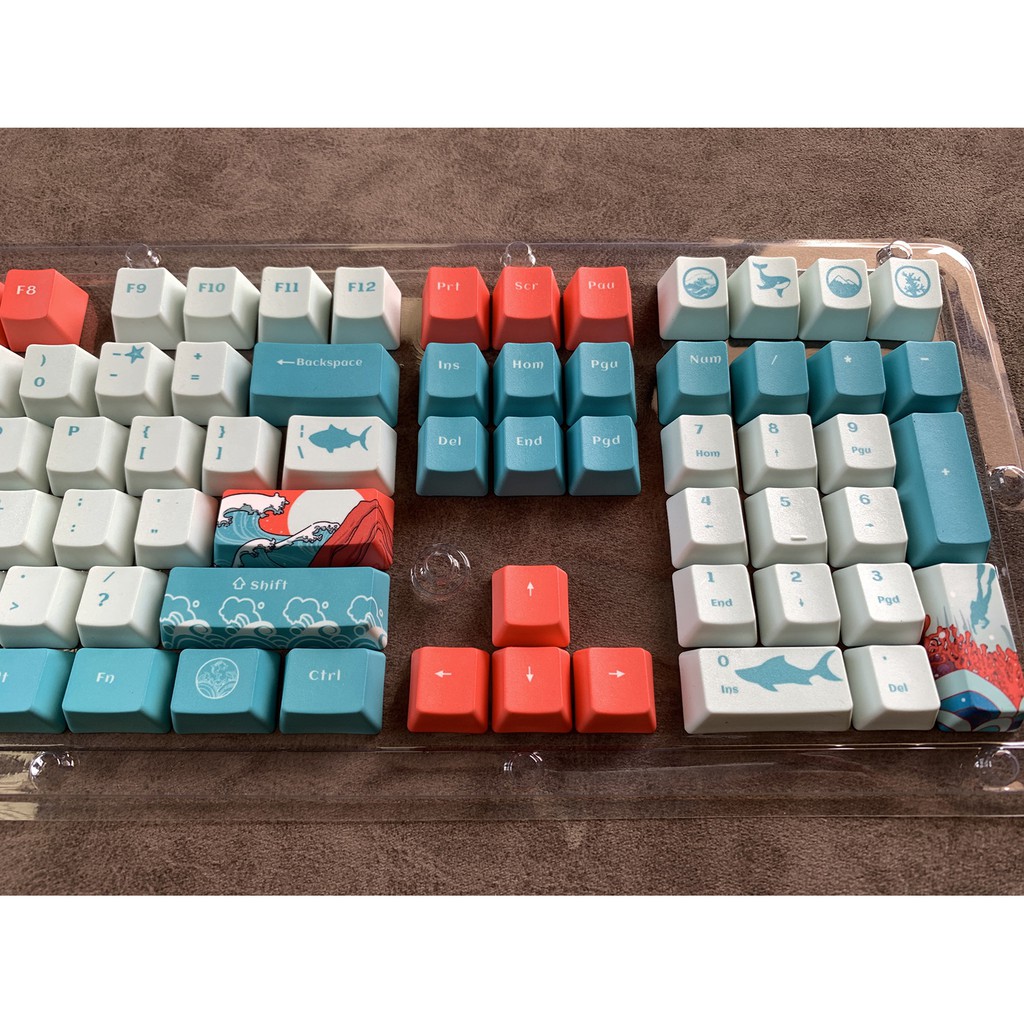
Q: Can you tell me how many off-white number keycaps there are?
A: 11